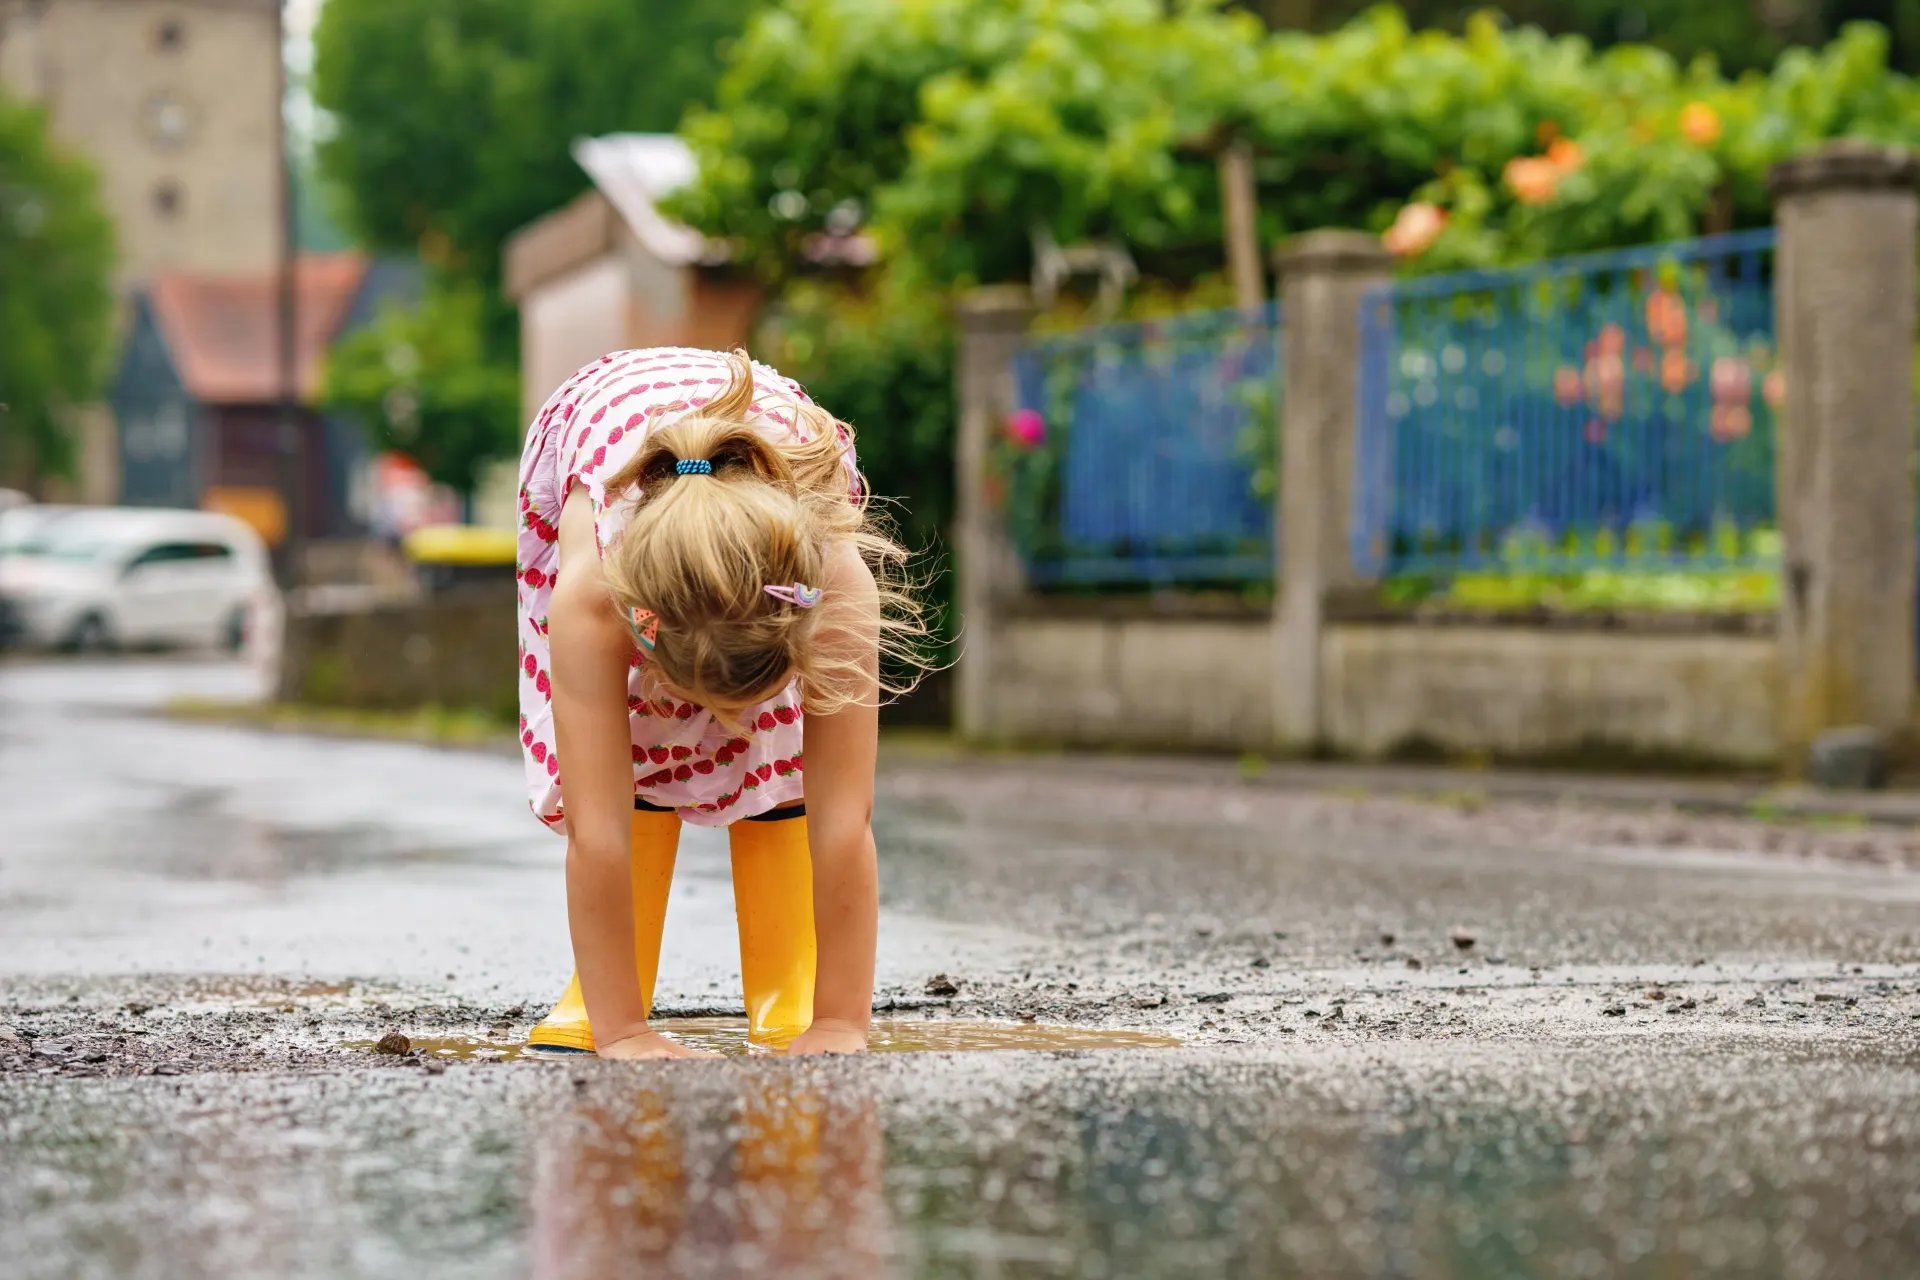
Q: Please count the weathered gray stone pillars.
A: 3